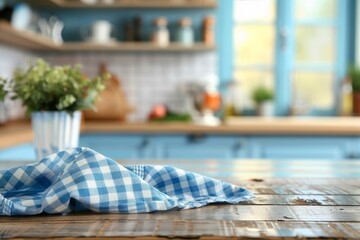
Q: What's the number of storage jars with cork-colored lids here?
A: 2